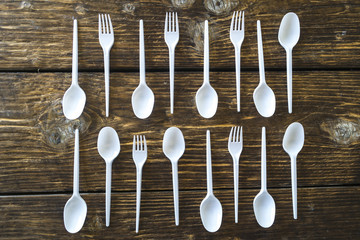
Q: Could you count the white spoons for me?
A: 11